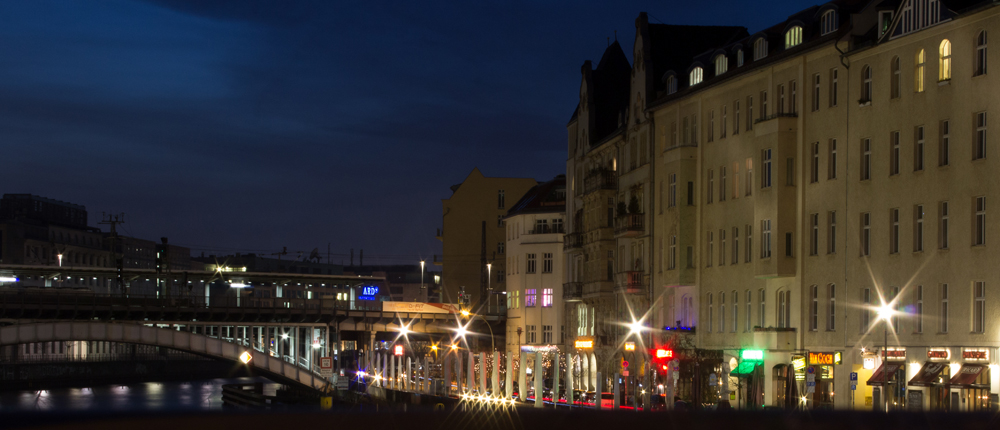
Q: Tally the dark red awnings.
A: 3